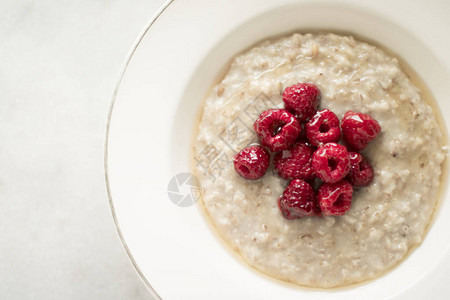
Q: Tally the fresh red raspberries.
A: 10